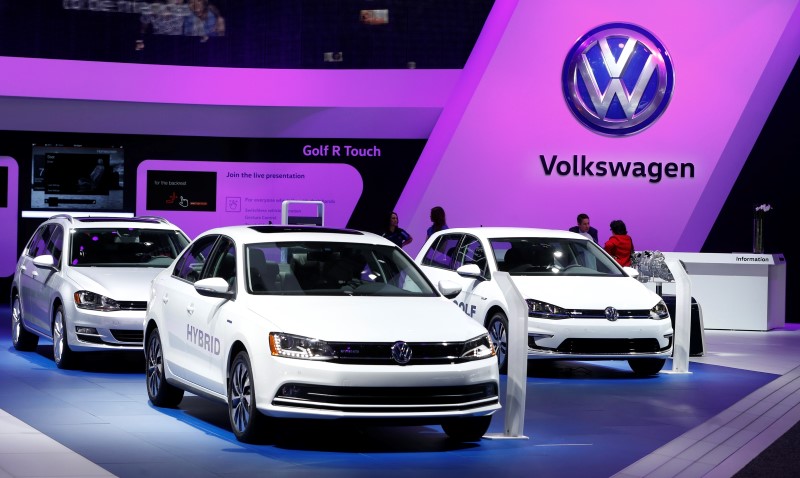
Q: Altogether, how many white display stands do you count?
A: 2